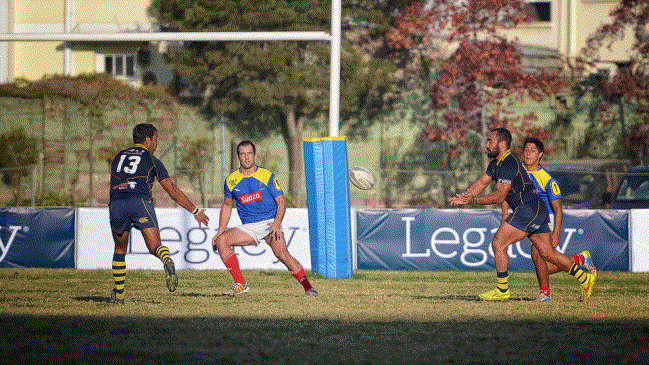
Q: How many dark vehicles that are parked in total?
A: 2